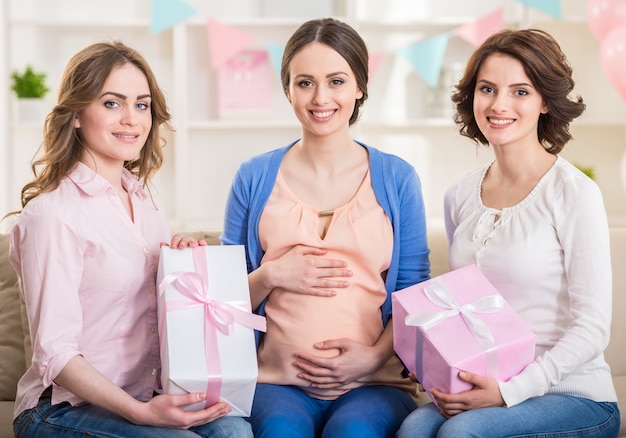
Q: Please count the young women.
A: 3